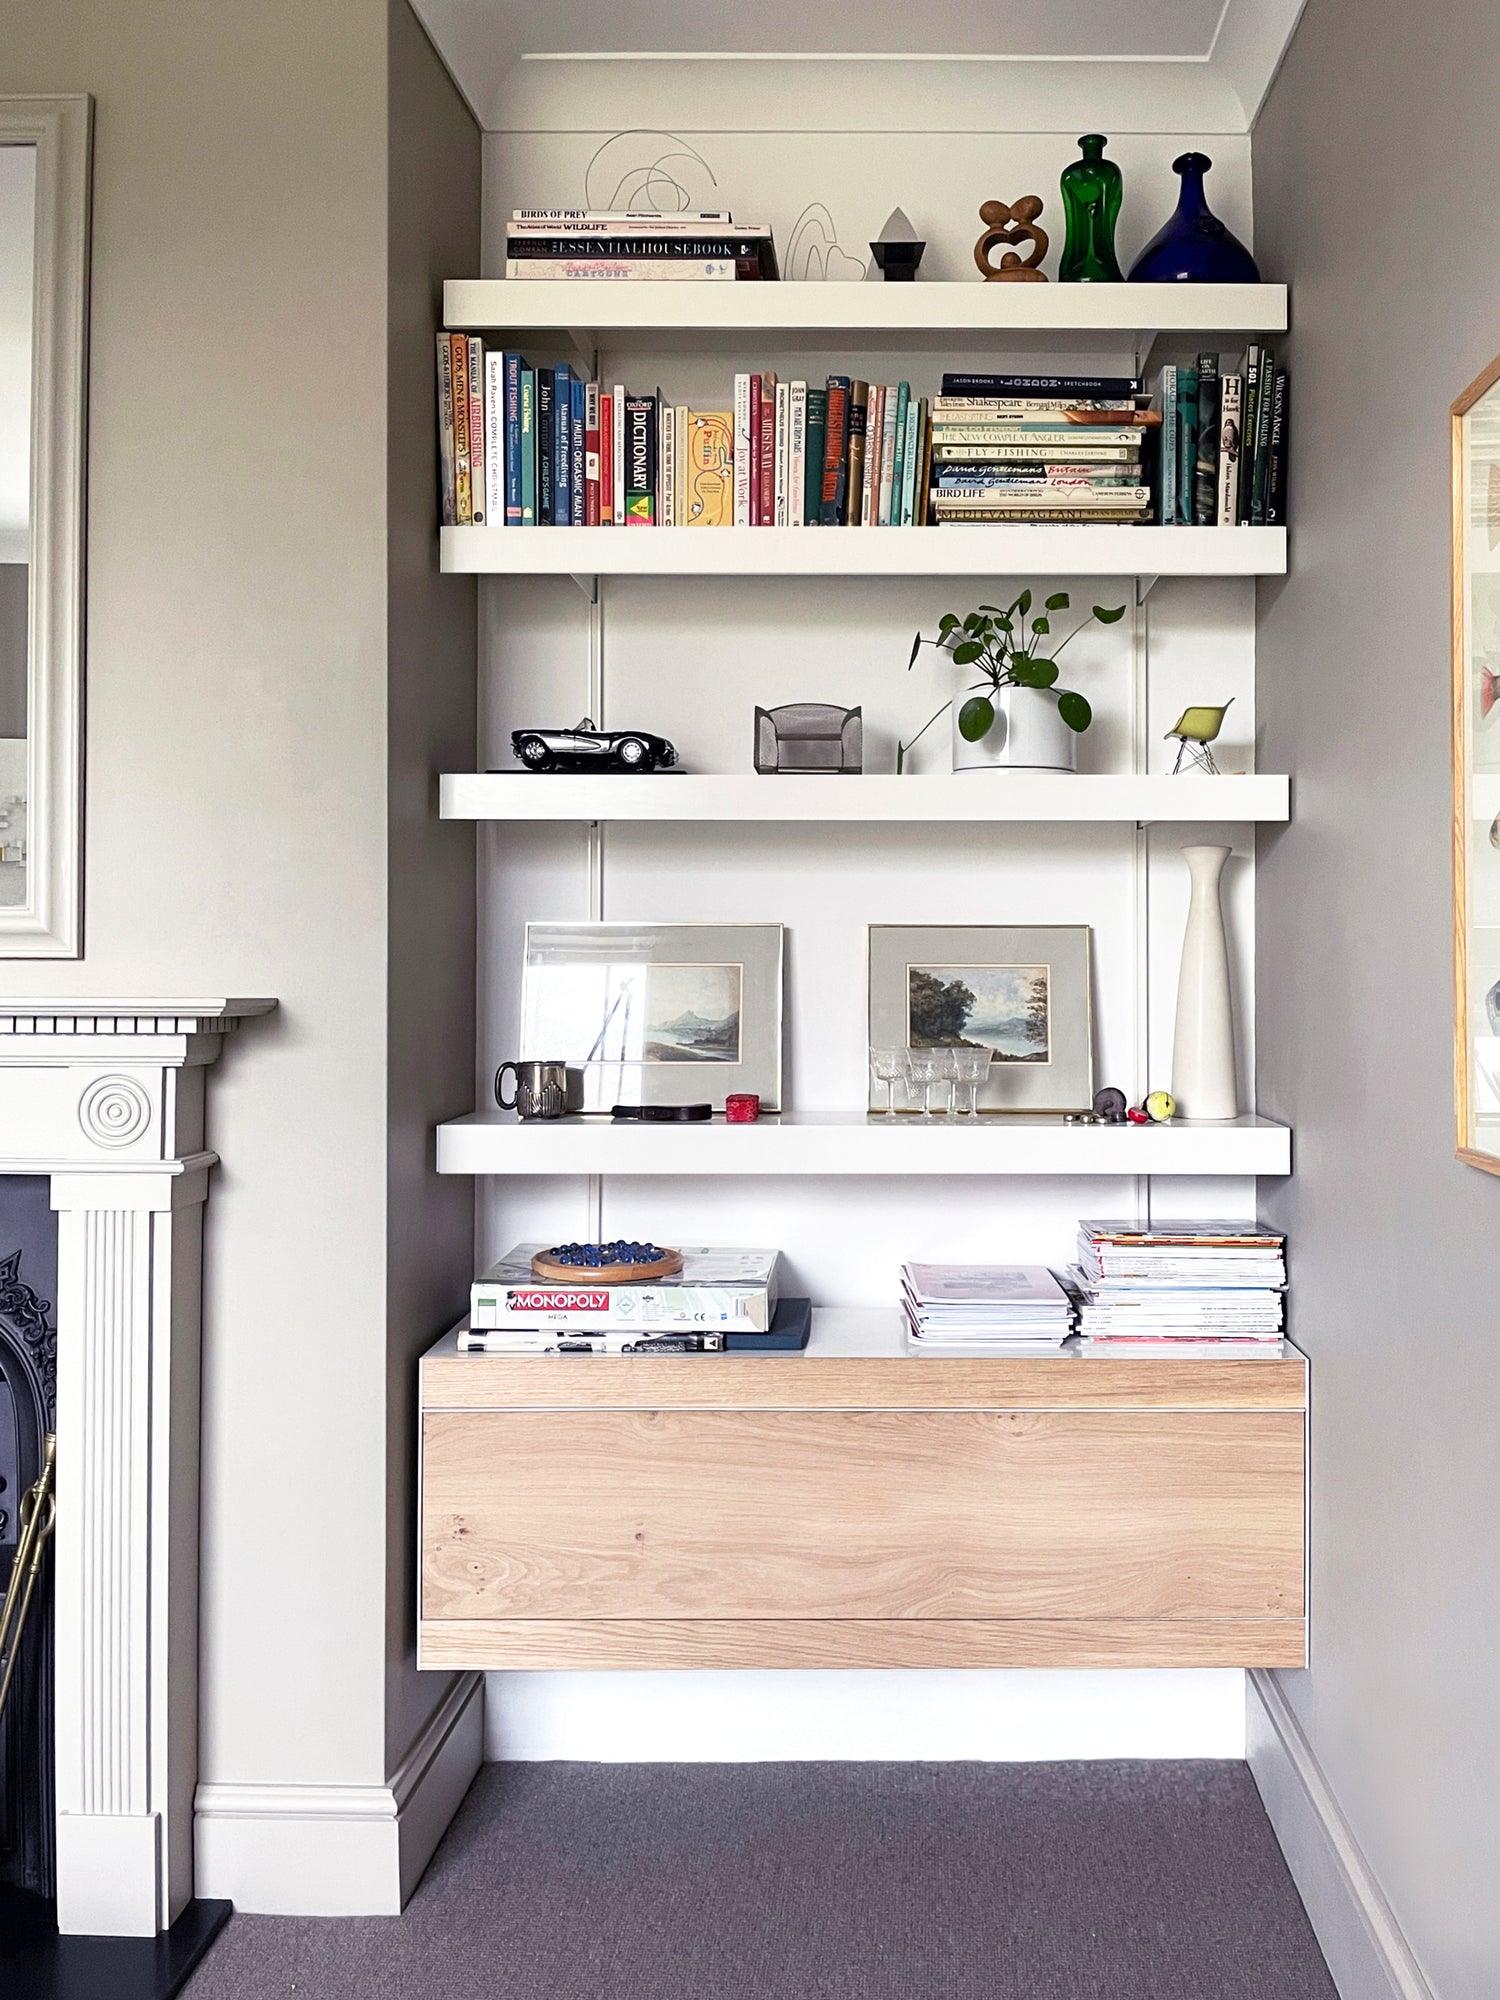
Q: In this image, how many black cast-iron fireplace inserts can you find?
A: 1